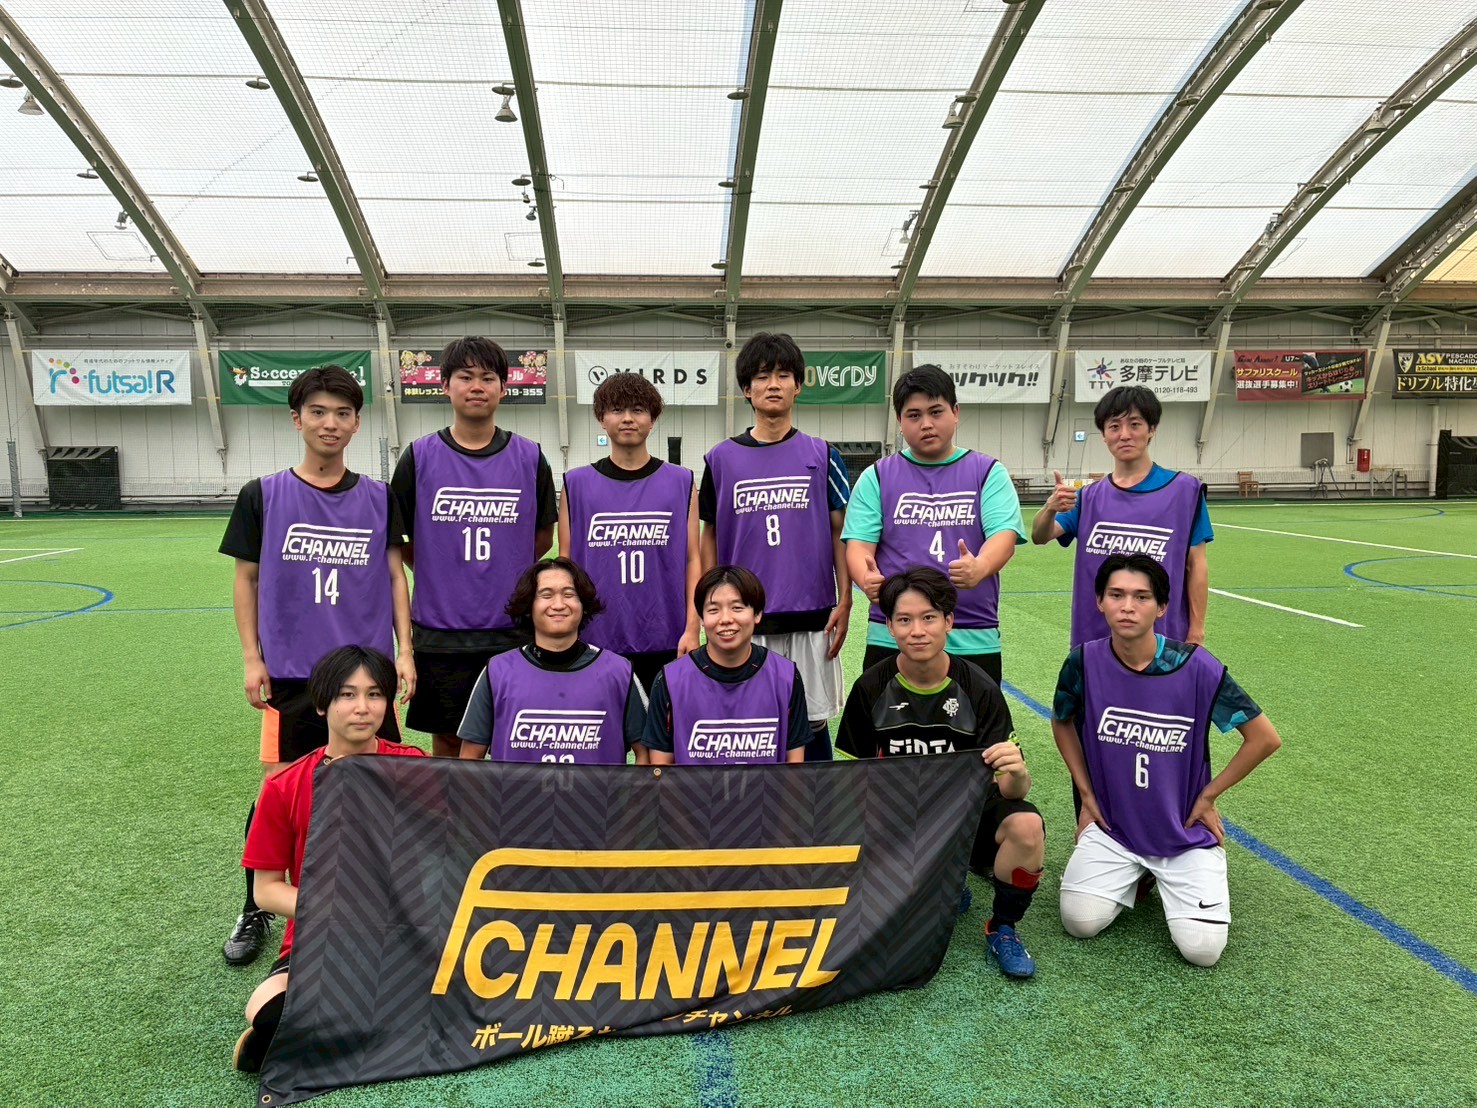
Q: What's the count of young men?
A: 11